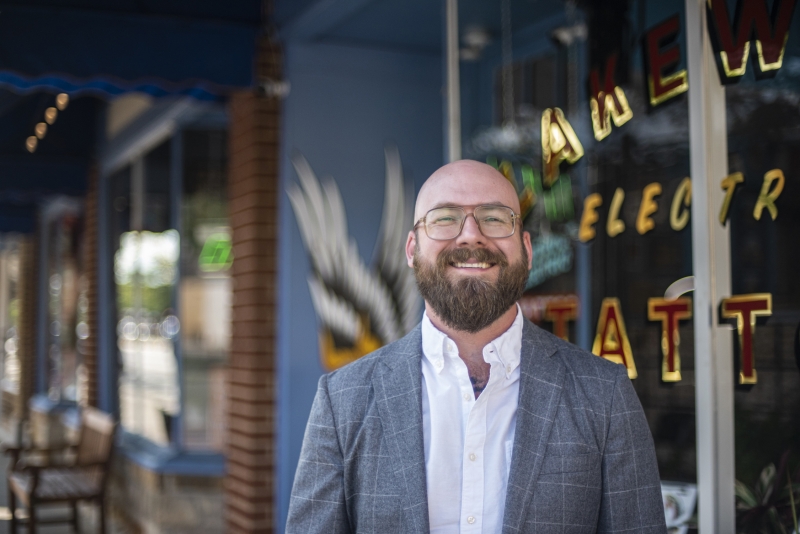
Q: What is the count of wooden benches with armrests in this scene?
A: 1